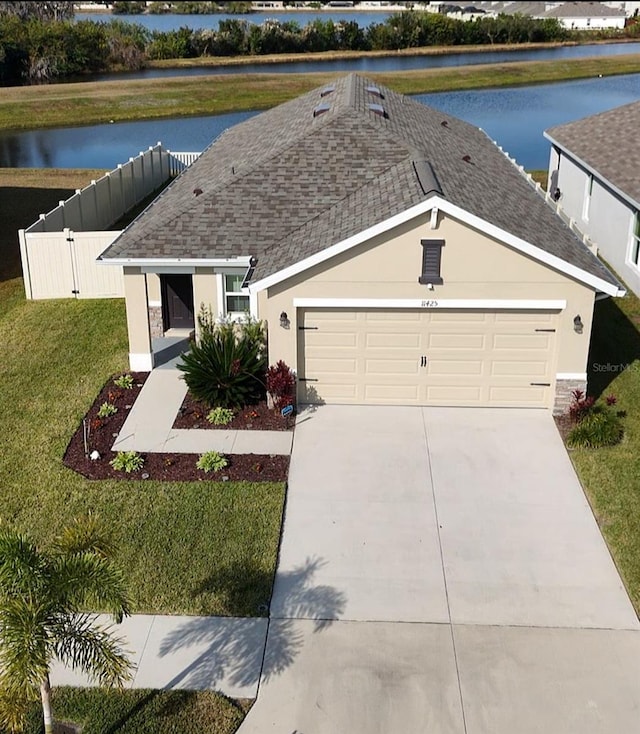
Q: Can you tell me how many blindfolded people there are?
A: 0